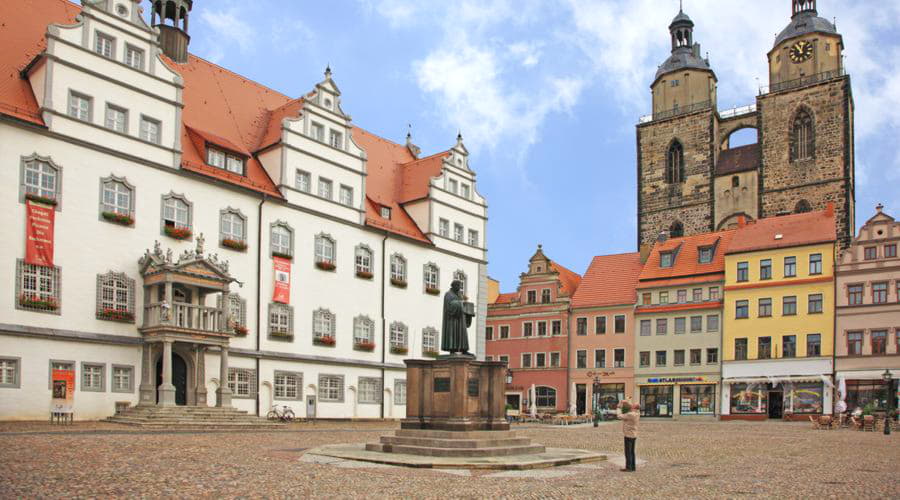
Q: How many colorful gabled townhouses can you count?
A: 5